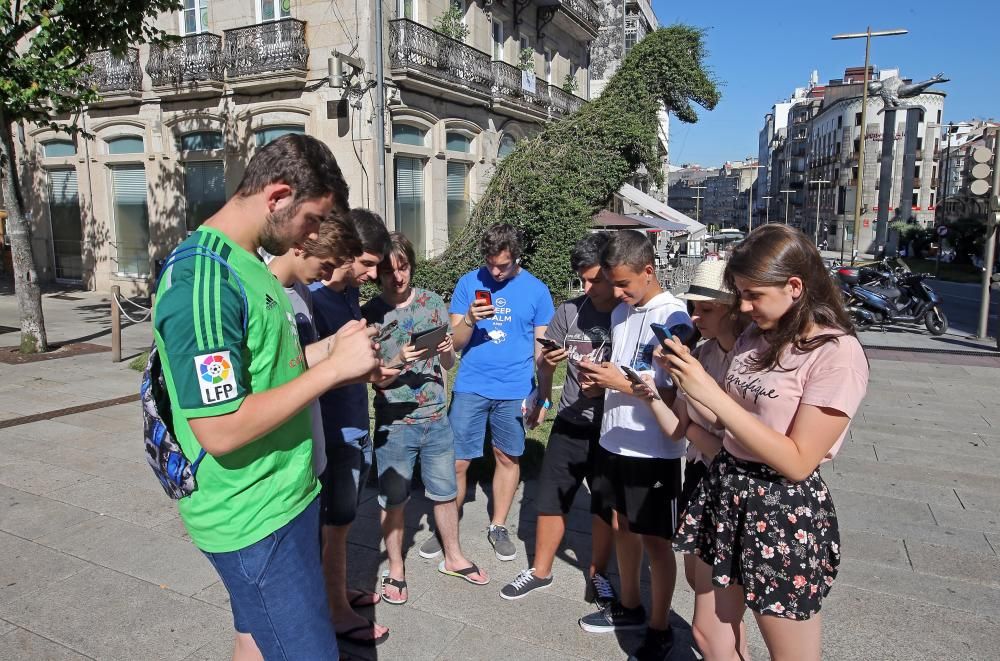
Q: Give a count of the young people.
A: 9